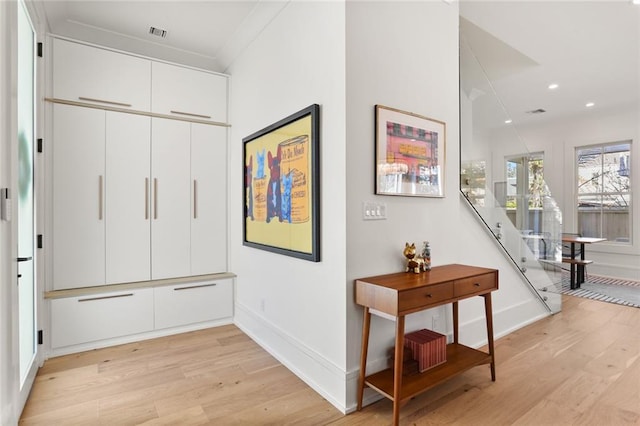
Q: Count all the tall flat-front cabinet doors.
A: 4